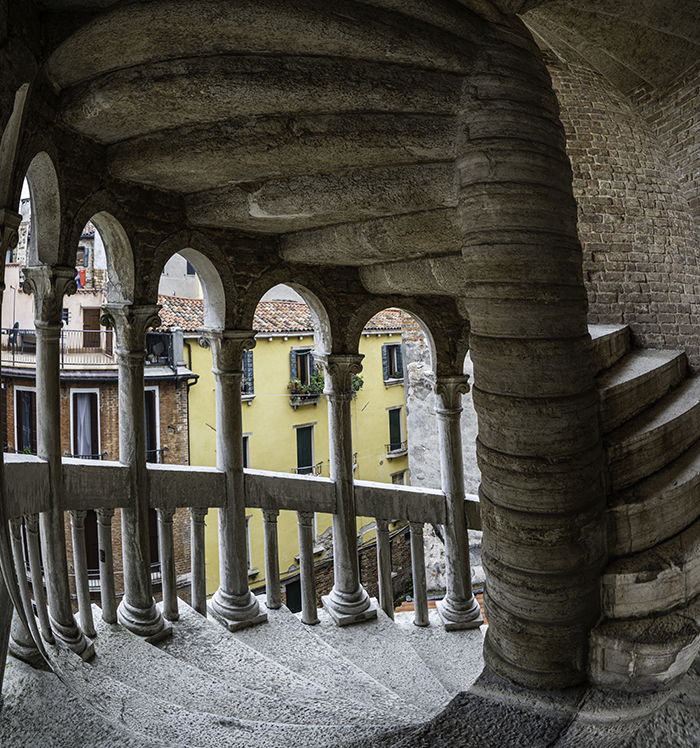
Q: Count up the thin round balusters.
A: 10